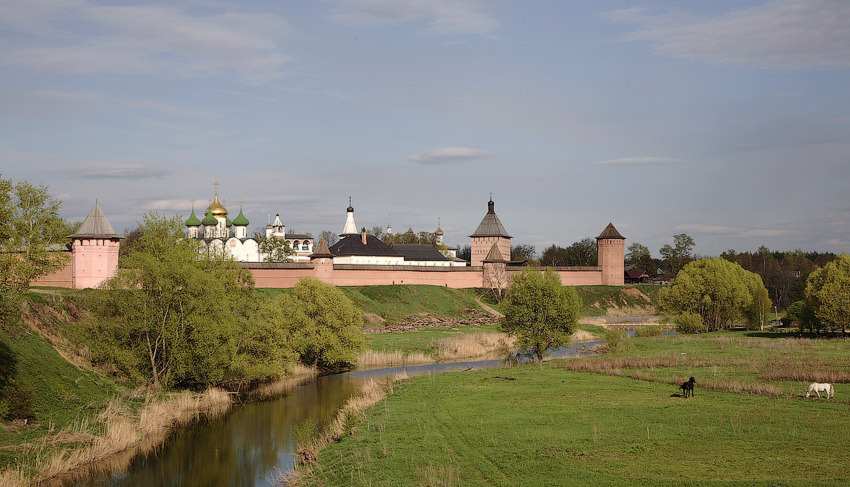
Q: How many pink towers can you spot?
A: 5